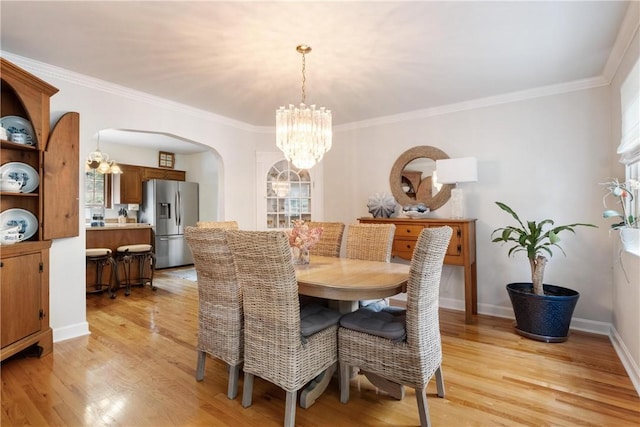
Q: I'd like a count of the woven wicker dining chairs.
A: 6